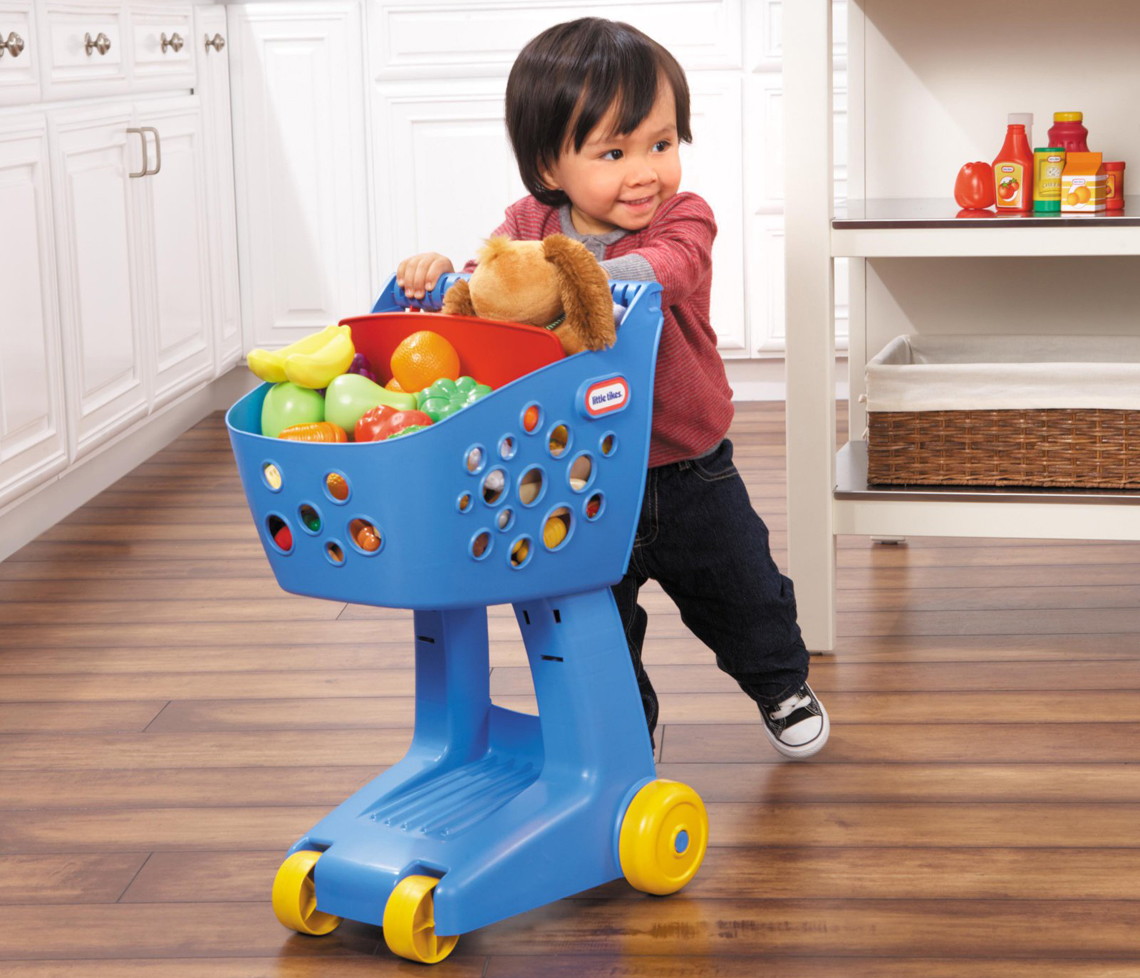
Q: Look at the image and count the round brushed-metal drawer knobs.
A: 4